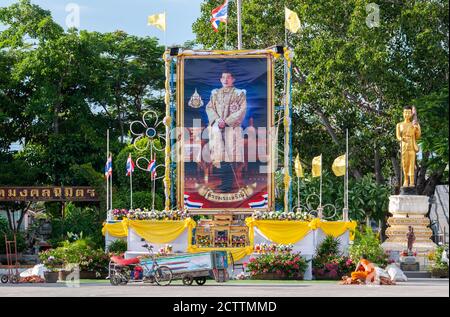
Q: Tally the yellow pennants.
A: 5